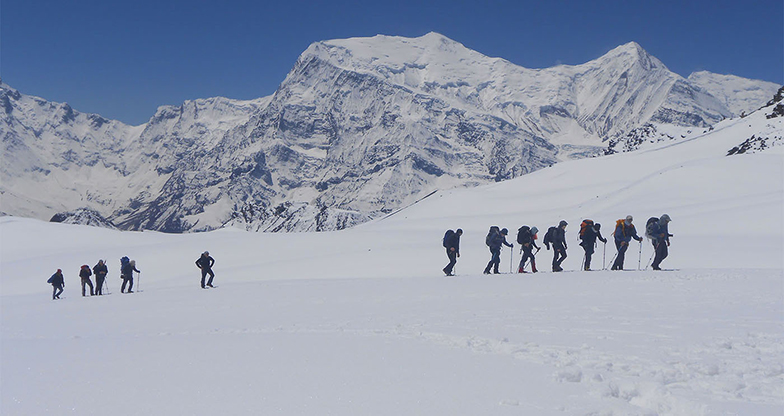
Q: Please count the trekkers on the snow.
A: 12